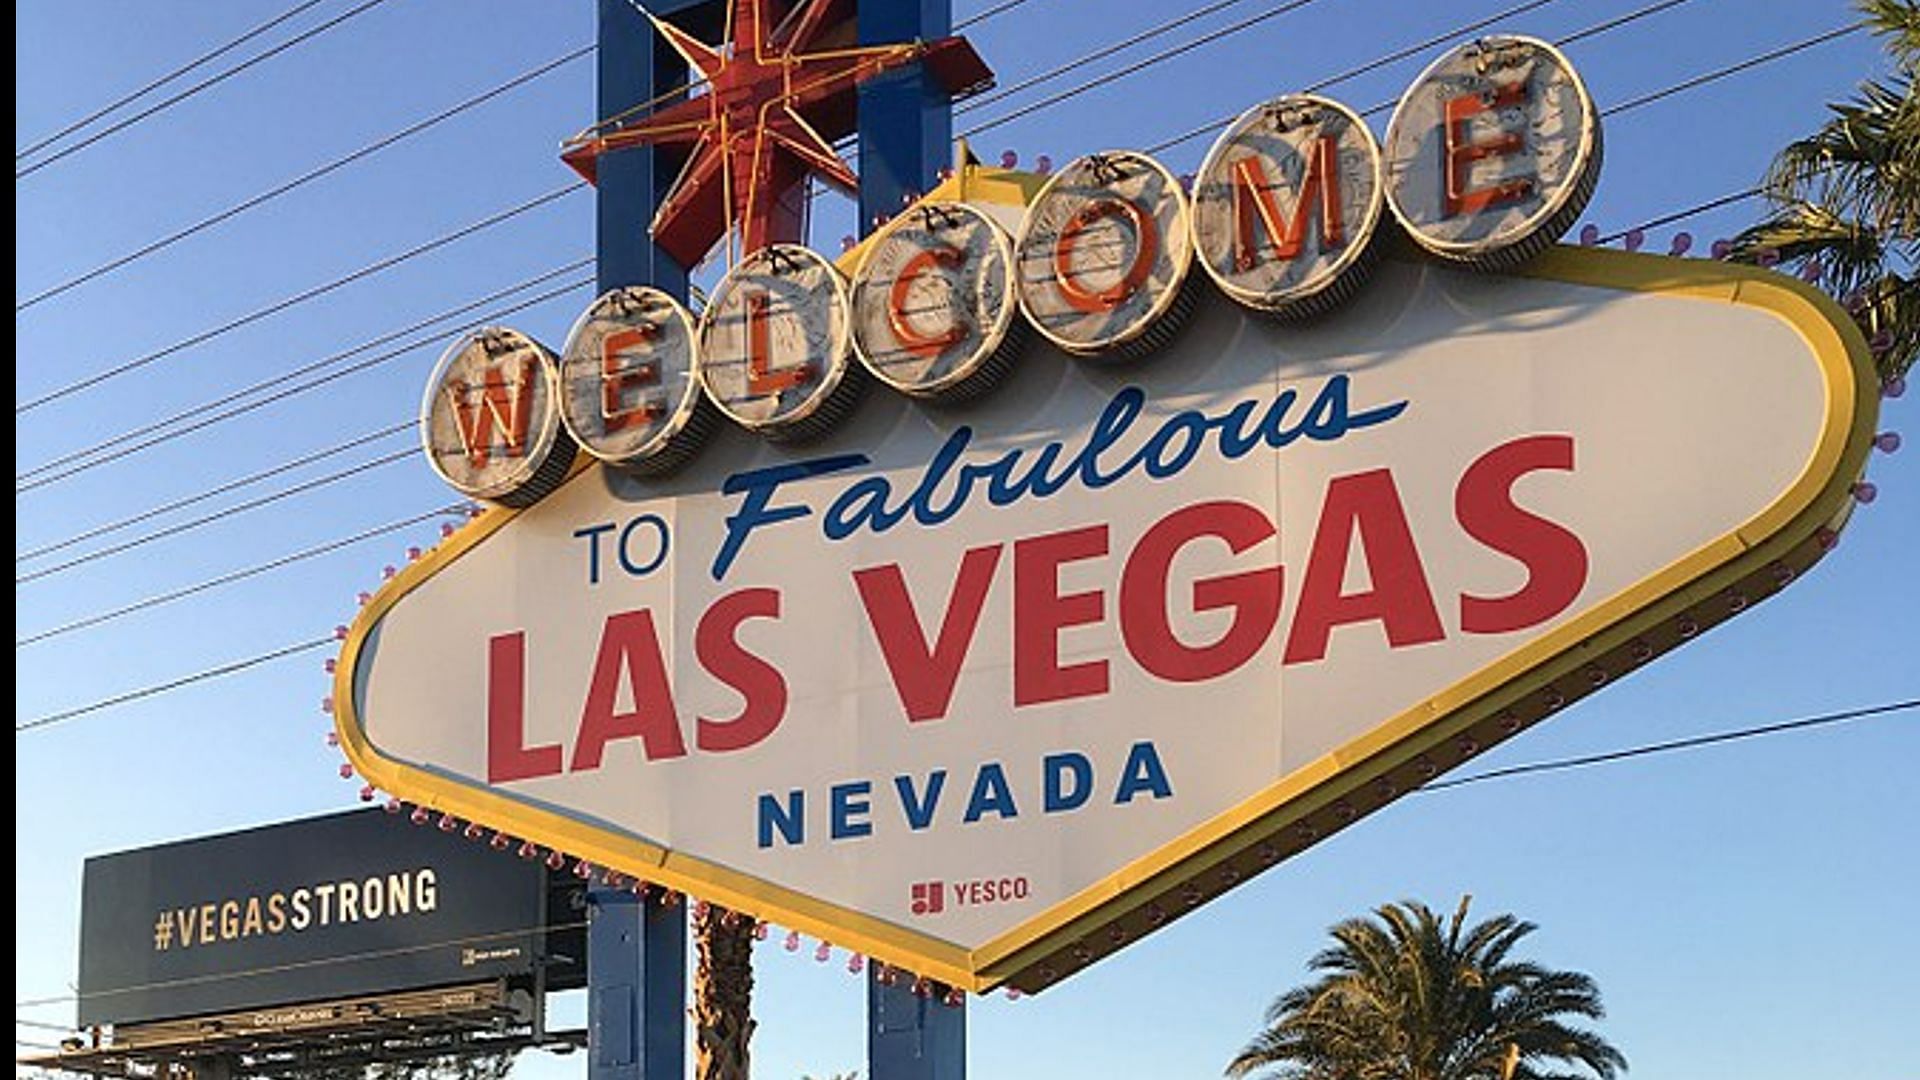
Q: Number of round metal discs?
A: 7